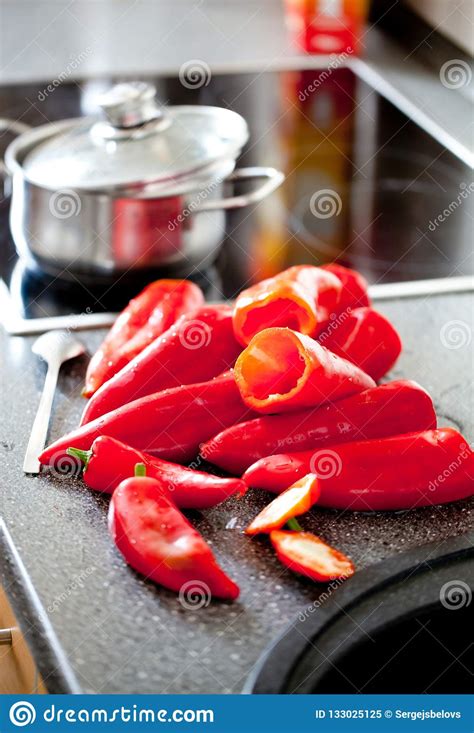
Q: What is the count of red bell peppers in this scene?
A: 11